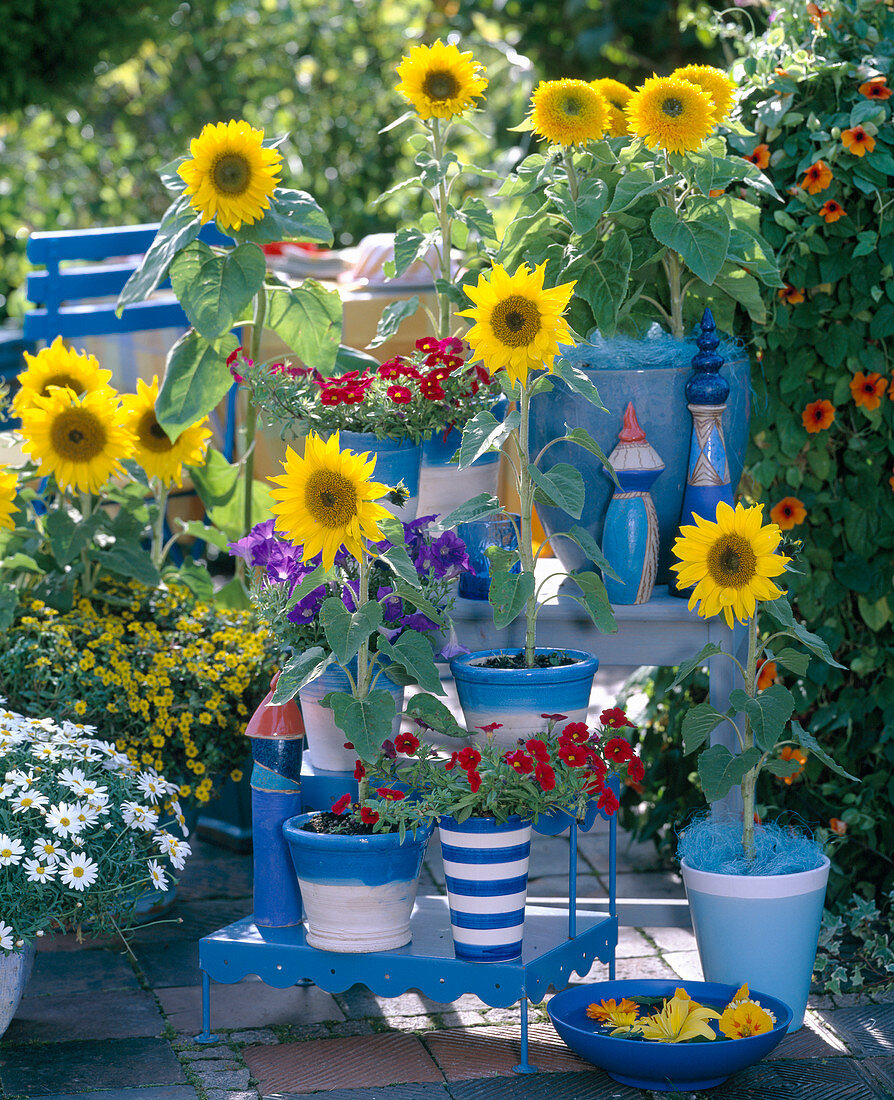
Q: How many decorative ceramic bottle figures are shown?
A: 3